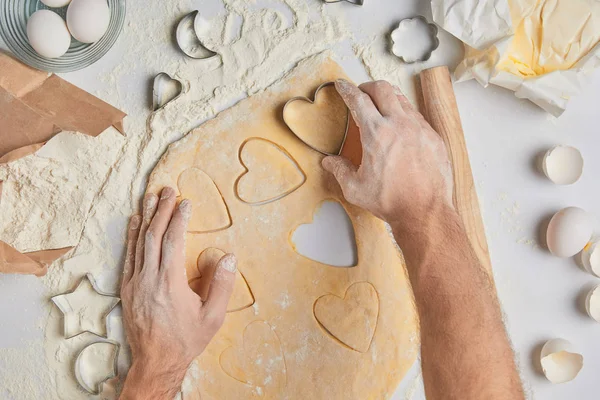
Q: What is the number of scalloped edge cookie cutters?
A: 1